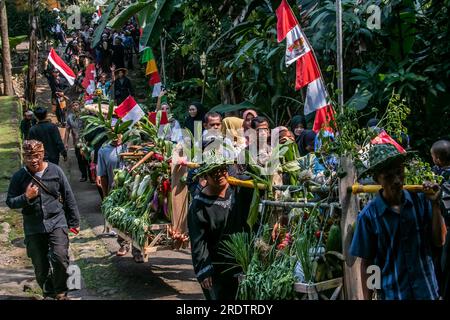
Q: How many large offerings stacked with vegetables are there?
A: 2